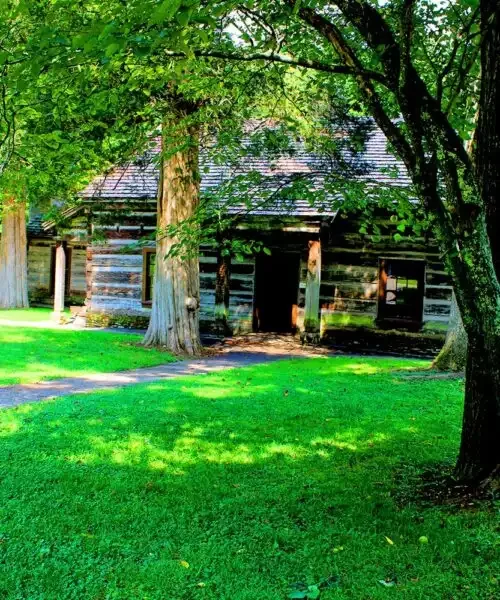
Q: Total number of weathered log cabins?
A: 1